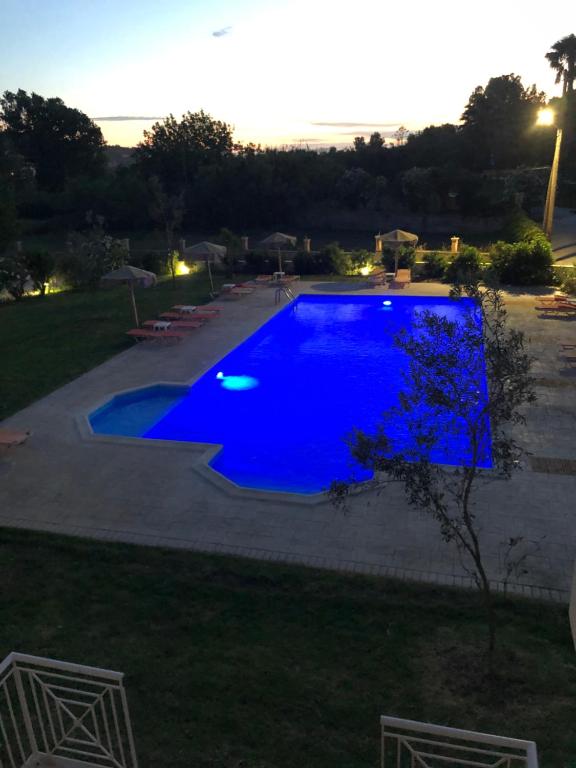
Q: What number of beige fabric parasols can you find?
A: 4